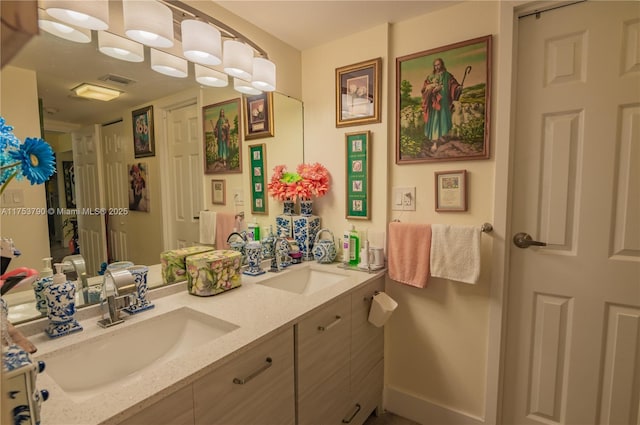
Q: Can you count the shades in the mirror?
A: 5